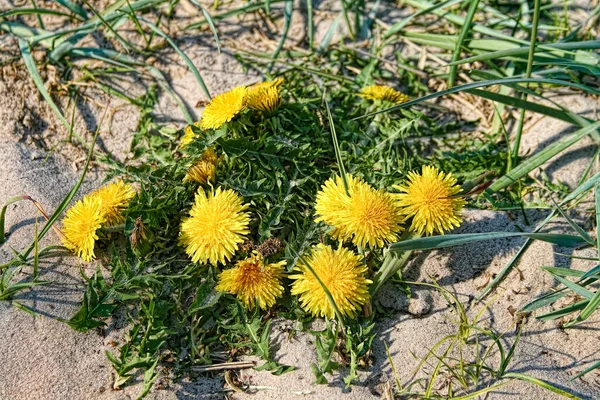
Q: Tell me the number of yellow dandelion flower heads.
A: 13